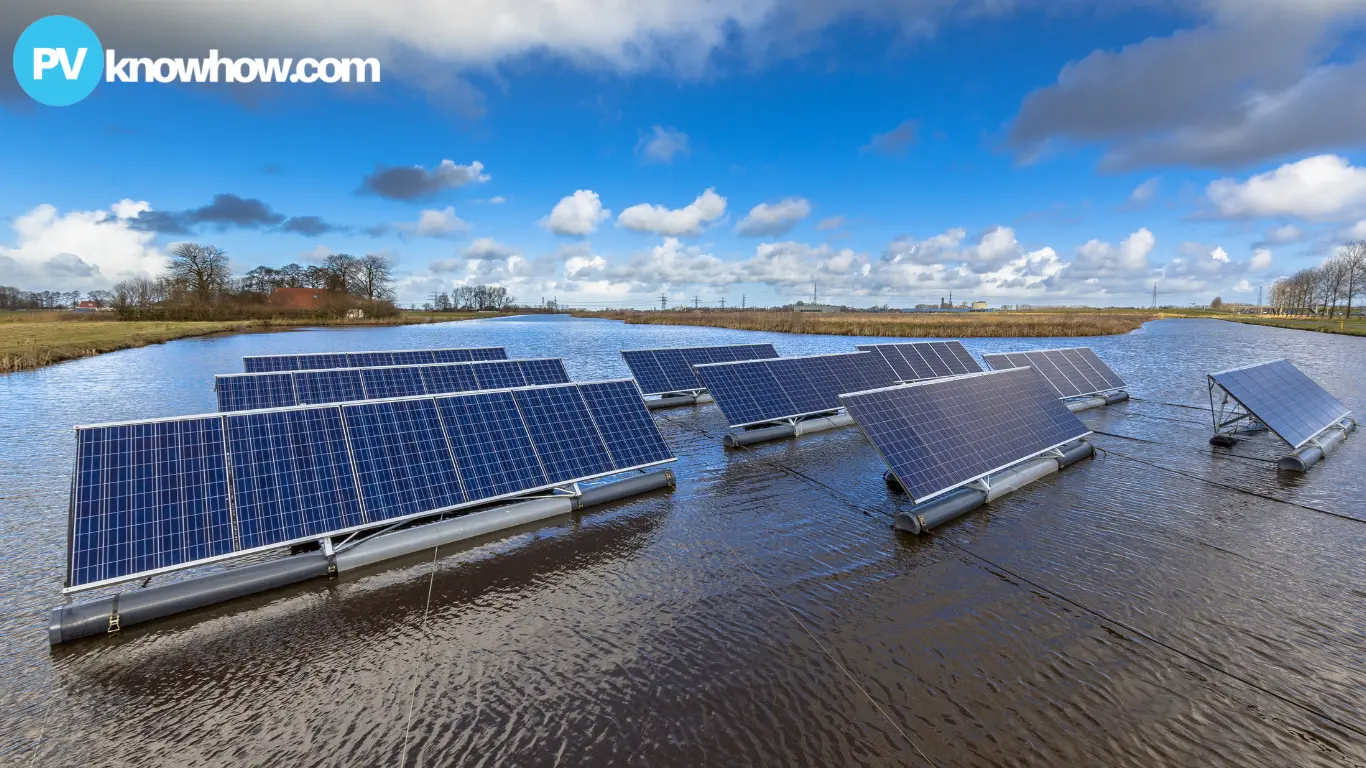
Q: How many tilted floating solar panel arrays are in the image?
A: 9